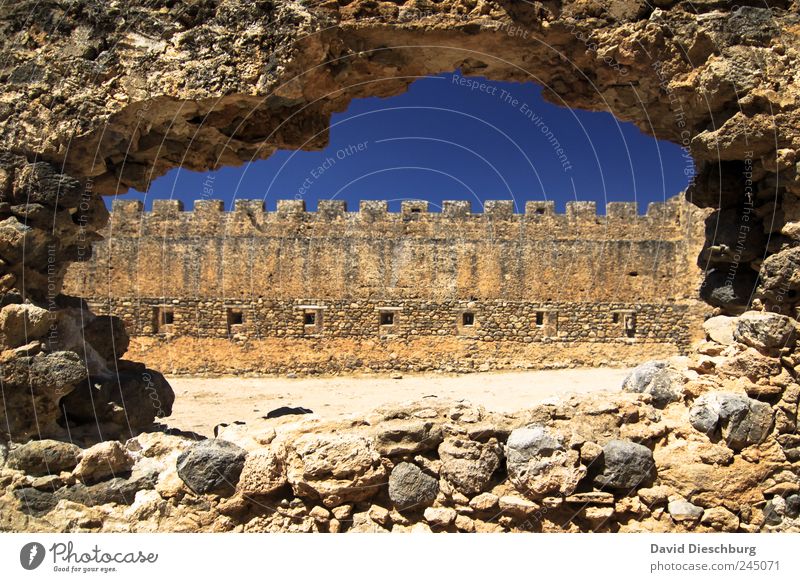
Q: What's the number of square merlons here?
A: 14